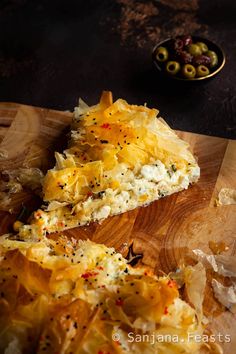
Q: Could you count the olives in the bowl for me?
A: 11